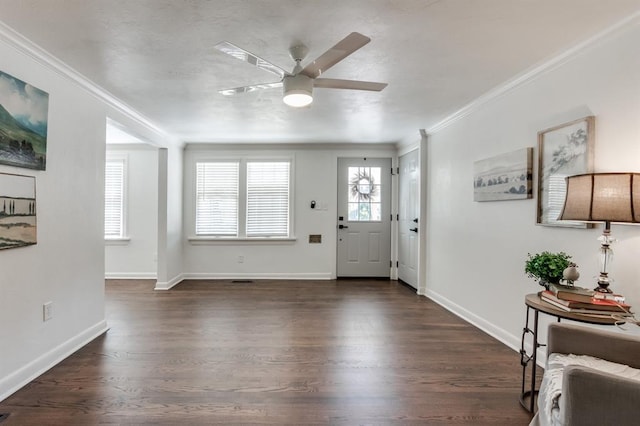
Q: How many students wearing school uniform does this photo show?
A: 0